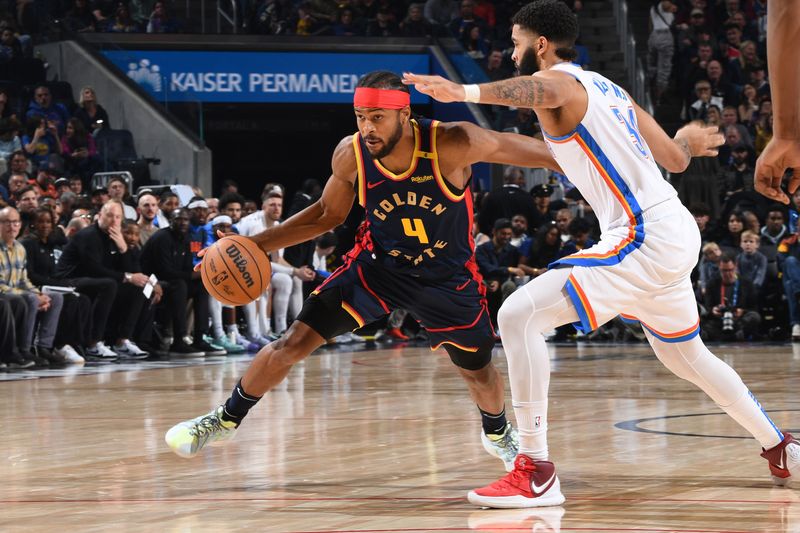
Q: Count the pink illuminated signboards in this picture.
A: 0